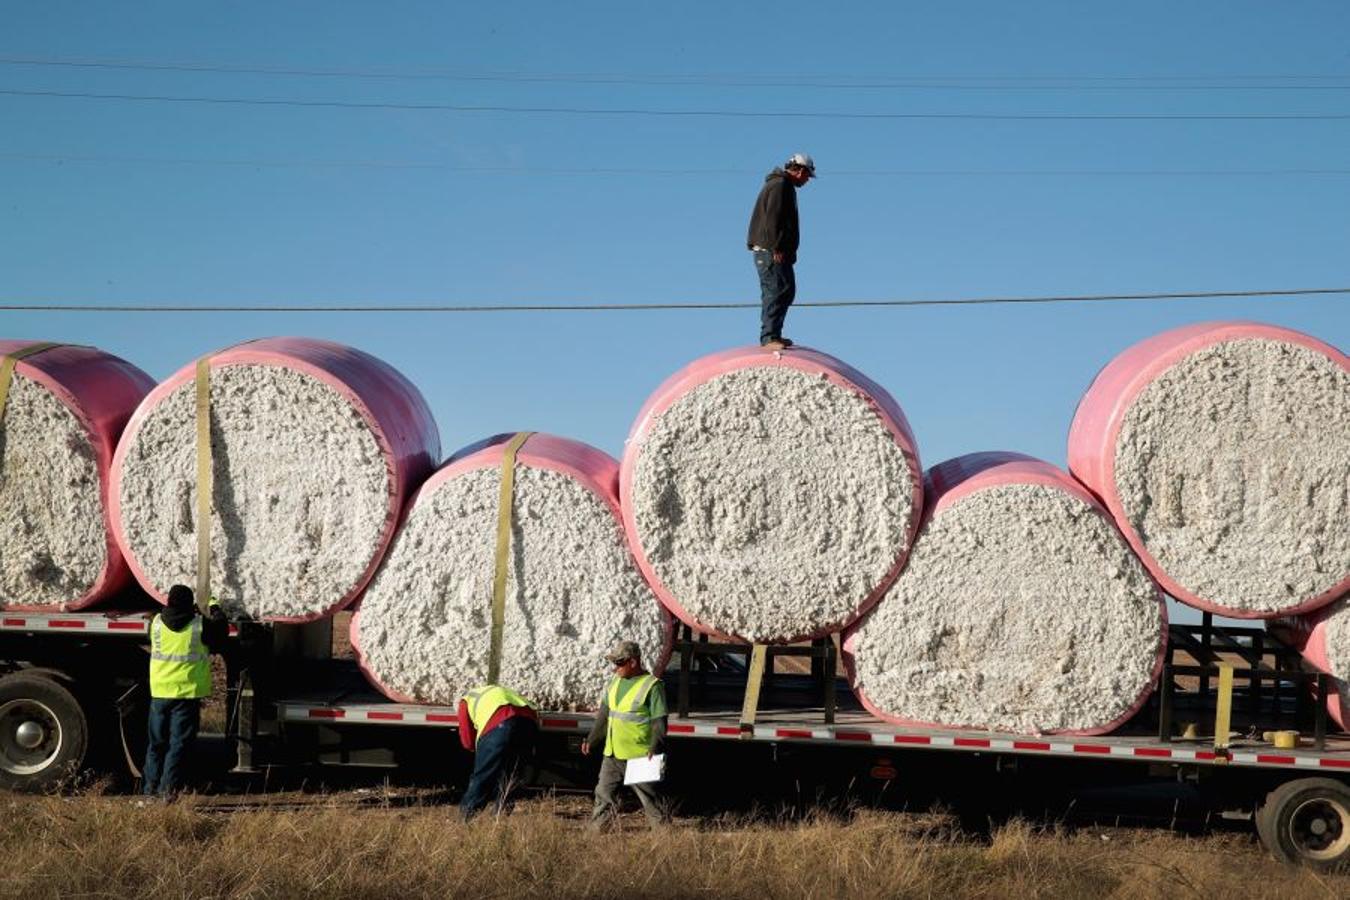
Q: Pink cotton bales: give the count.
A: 7